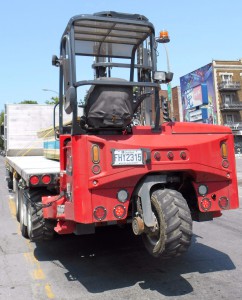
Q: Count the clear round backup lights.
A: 2